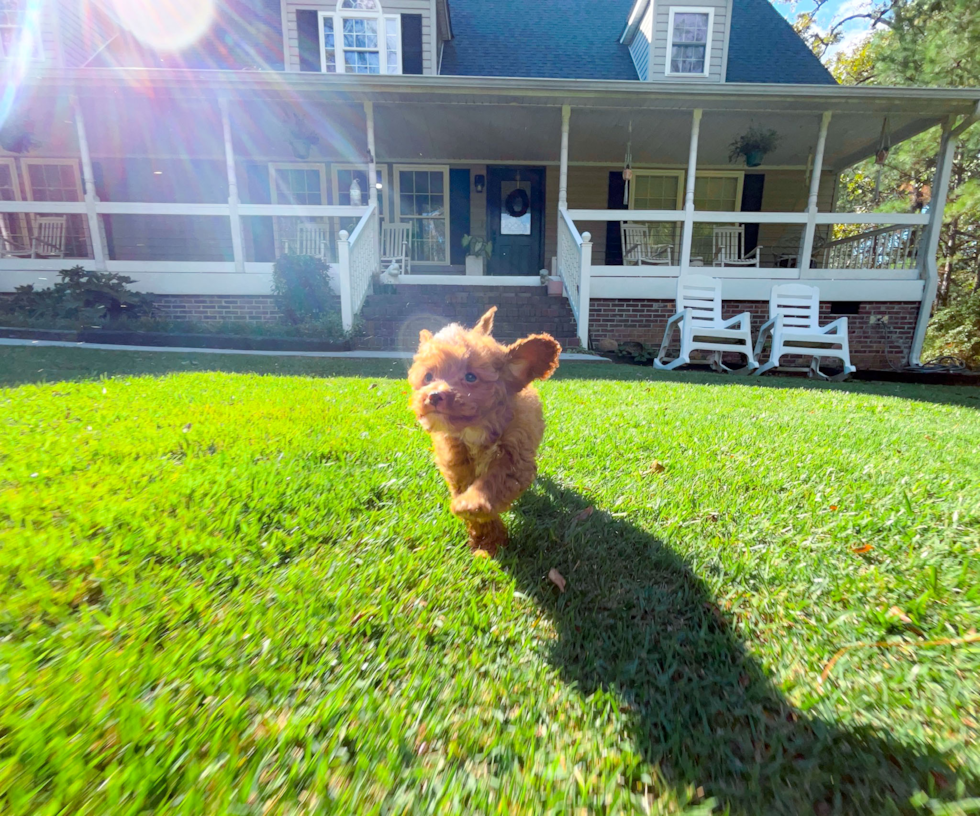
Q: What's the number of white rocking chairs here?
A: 7